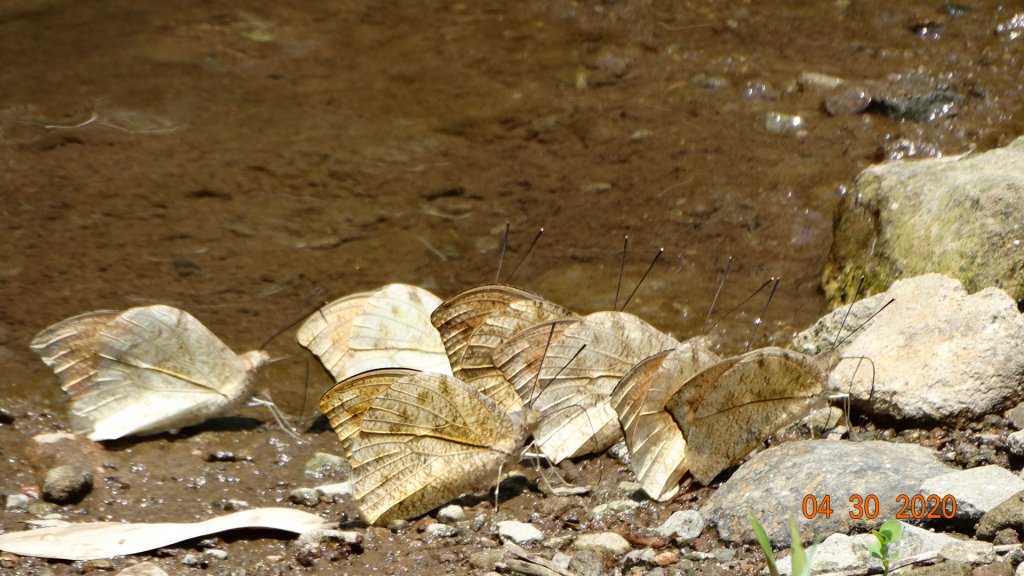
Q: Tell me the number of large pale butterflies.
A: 7